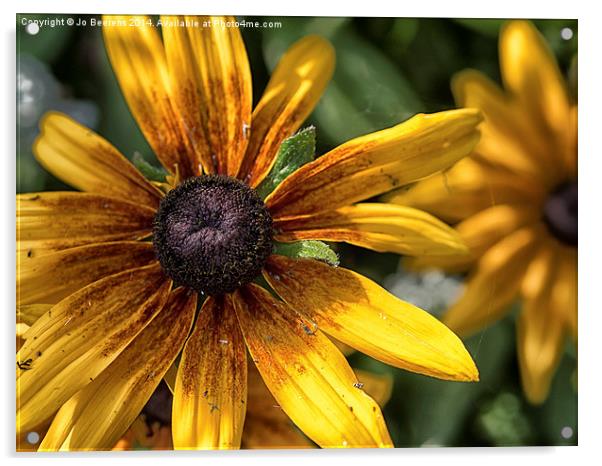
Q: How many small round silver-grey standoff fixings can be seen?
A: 4